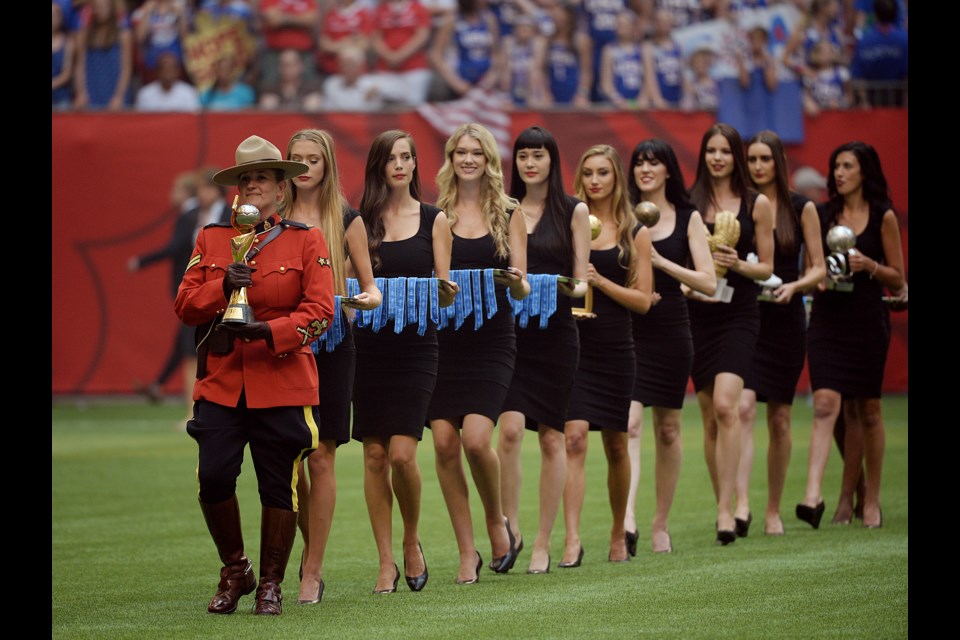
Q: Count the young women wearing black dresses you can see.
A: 9